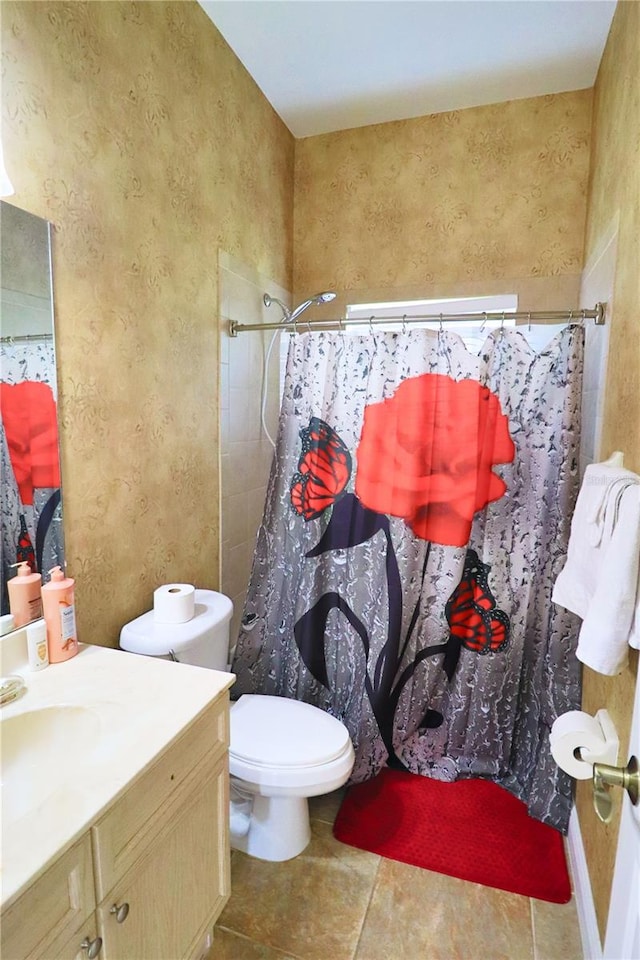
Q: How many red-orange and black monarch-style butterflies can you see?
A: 2